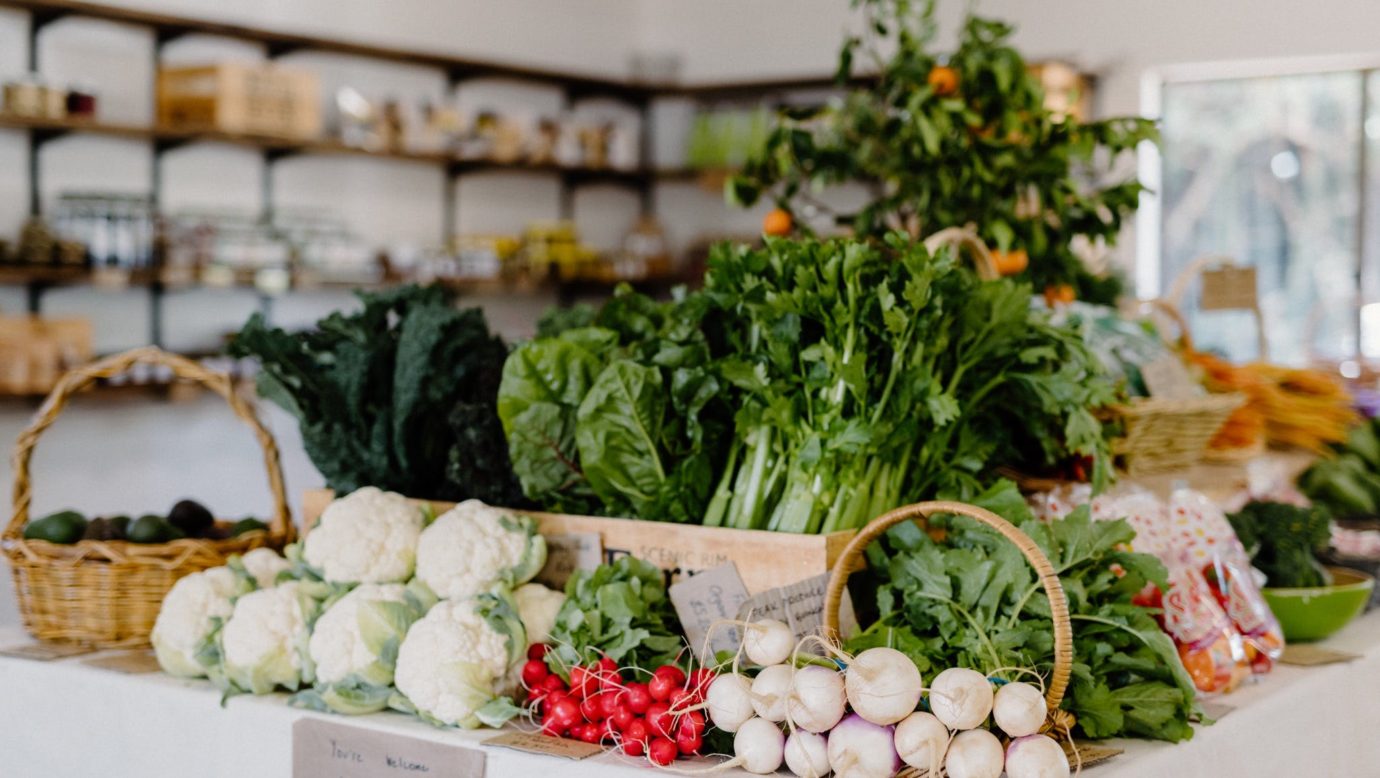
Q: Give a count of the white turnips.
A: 13